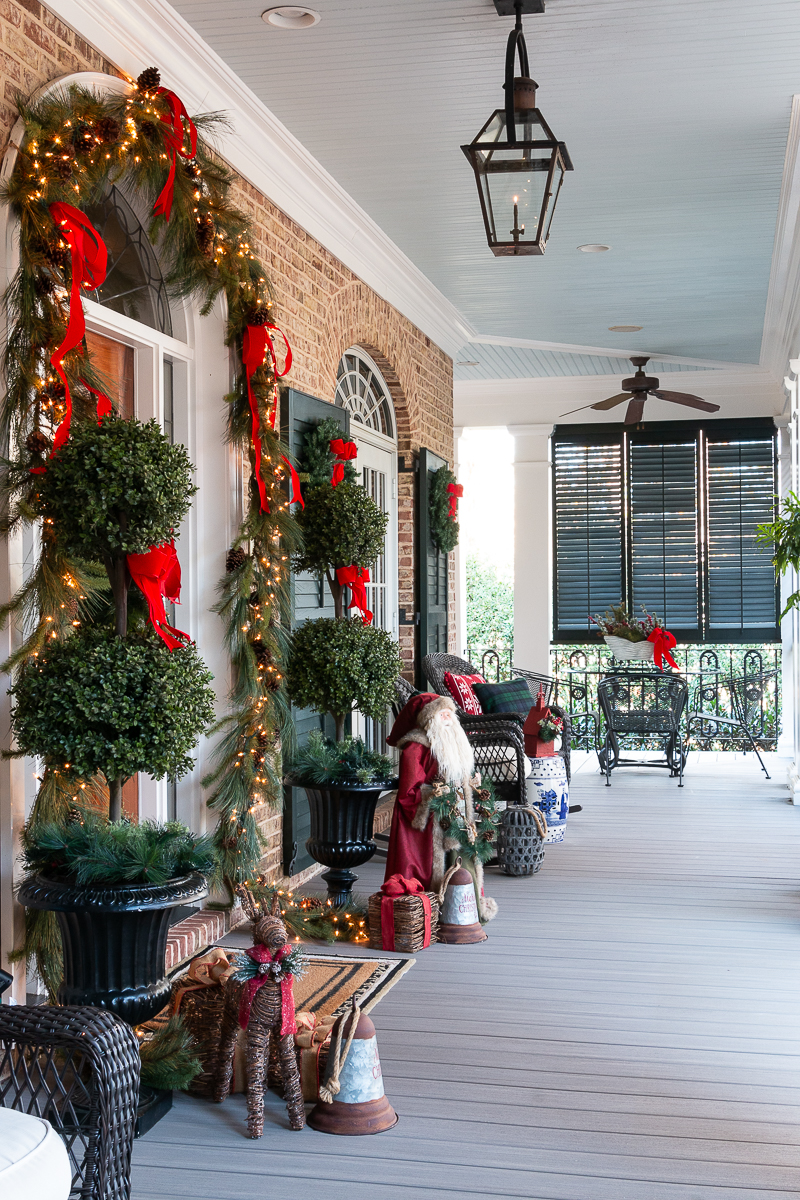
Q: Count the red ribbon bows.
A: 10